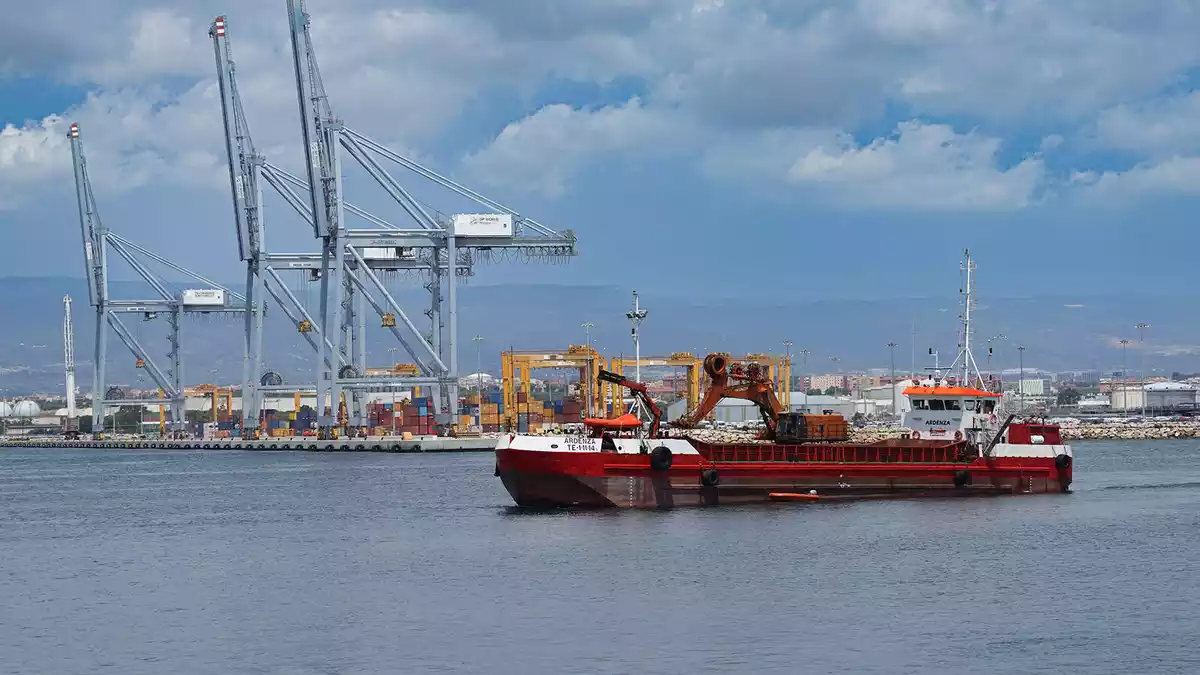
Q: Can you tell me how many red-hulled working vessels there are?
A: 1